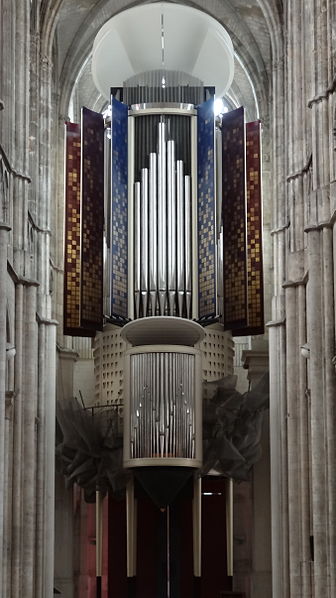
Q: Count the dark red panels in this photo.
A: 4